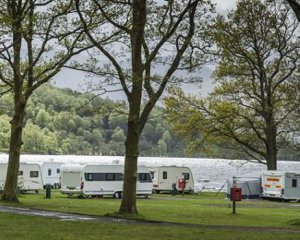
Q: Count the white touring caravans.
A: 5